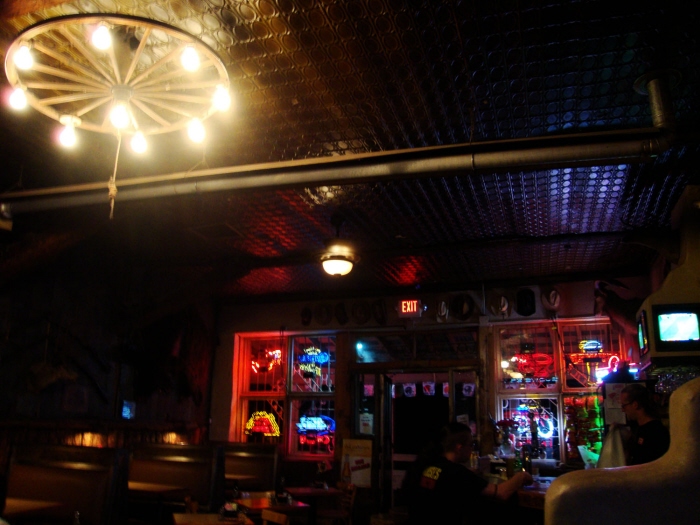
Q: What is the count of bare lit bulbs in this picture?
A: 9